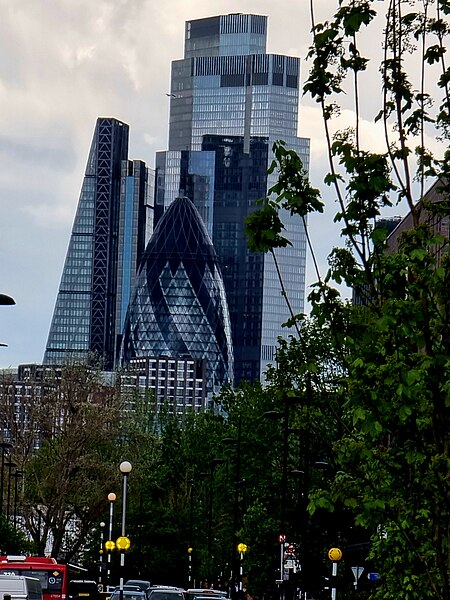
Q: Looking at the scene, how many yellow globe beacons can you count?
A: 6